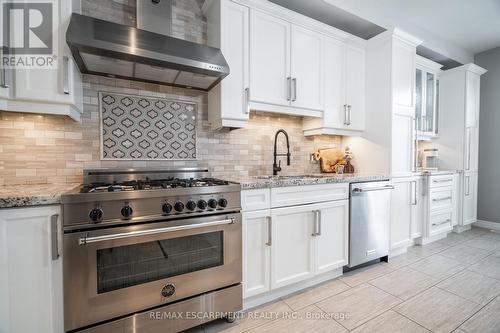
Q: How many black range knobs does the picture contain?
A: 8